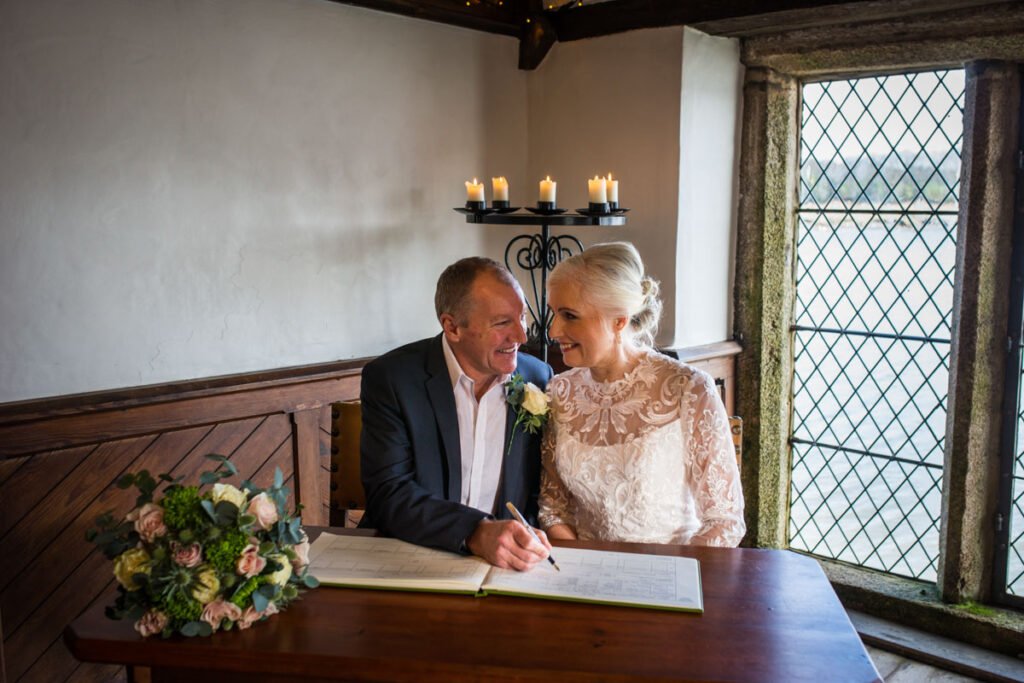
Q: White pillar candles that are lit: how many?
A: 5